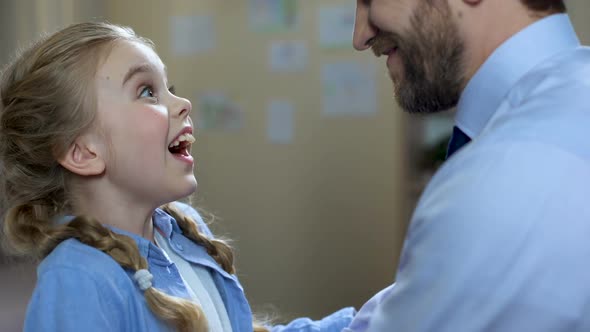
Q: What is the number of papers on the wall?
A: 7